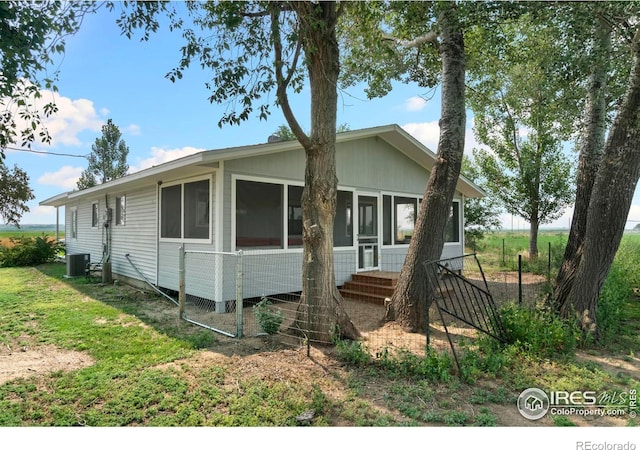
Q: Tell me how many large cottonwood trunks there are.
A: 4